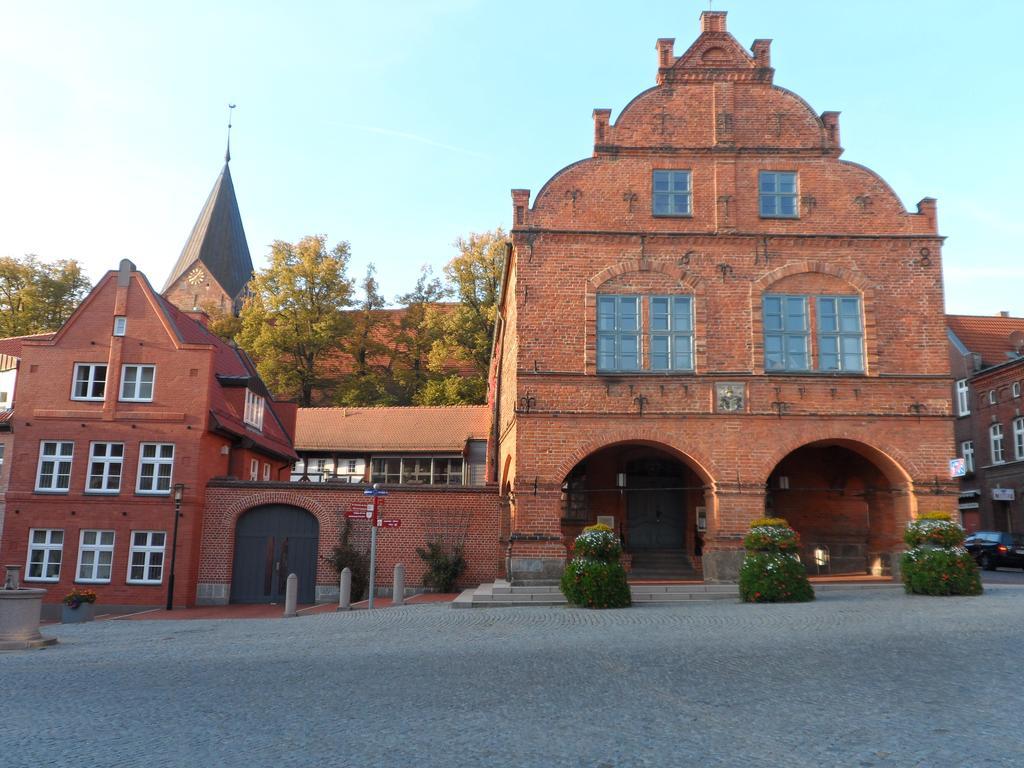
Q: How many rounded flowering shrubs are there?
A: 3